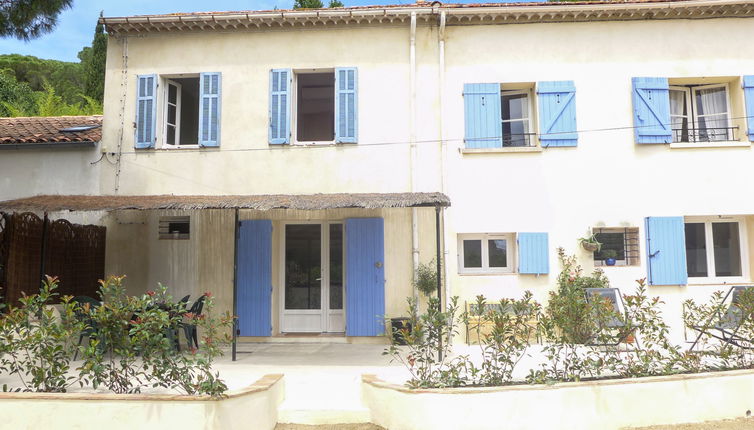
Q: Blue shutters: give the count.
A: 12